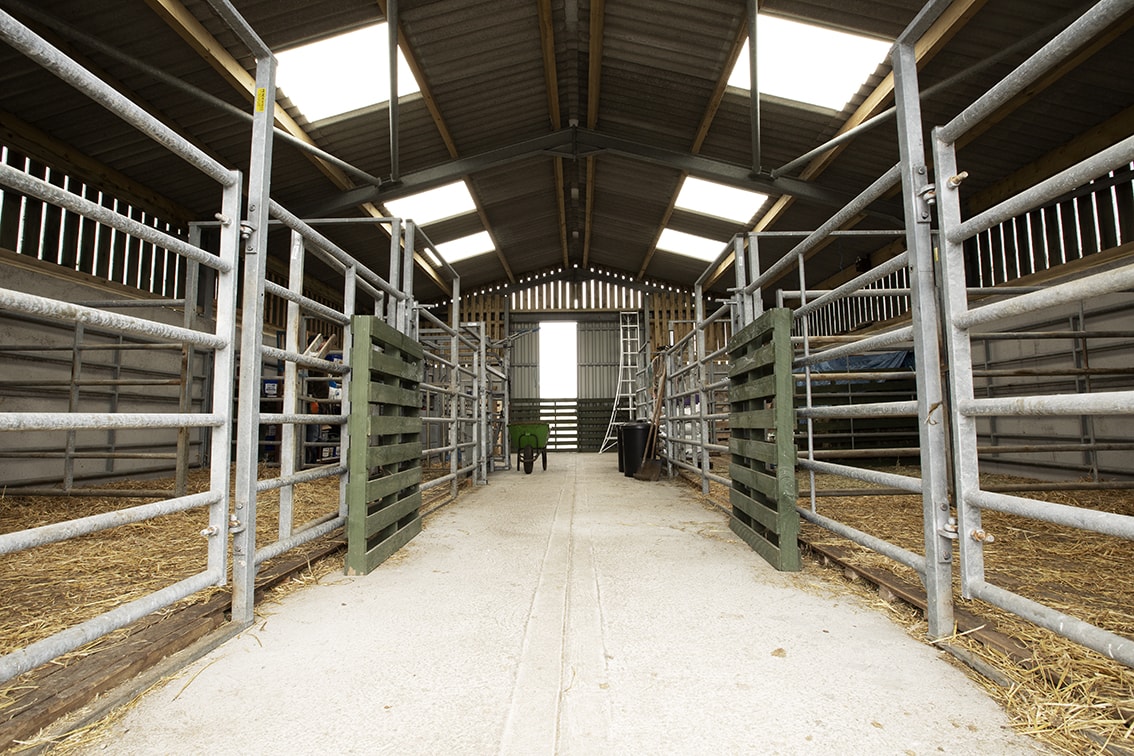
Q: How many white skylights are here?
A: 6